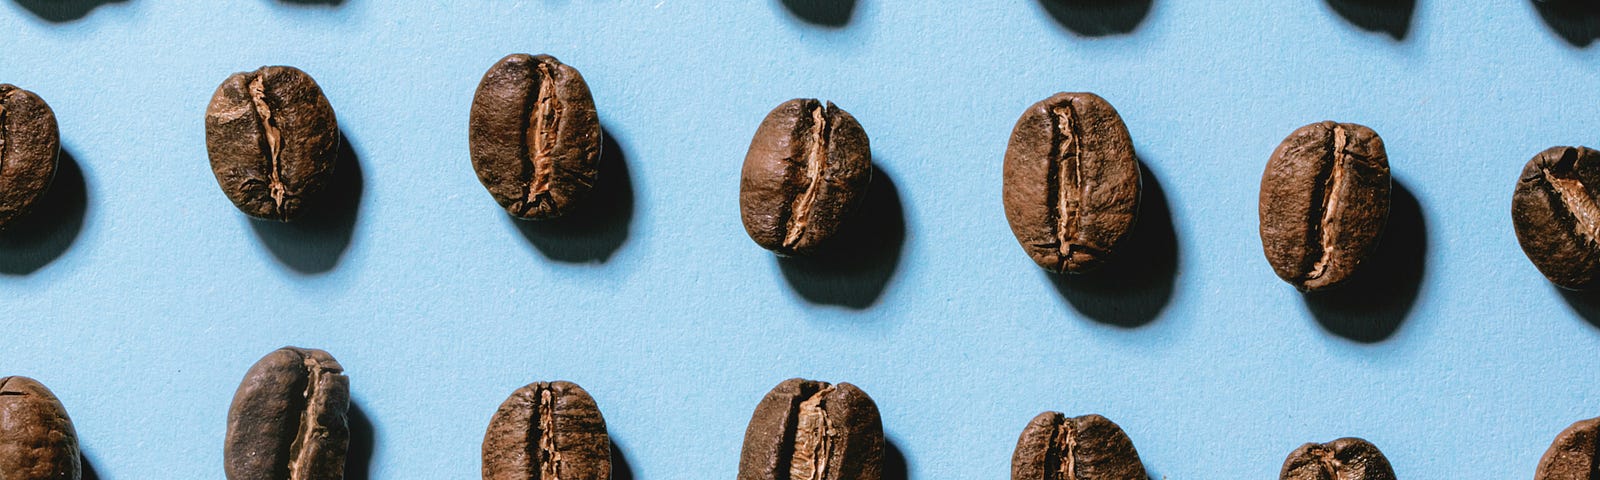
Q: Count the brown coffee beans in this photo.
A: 14